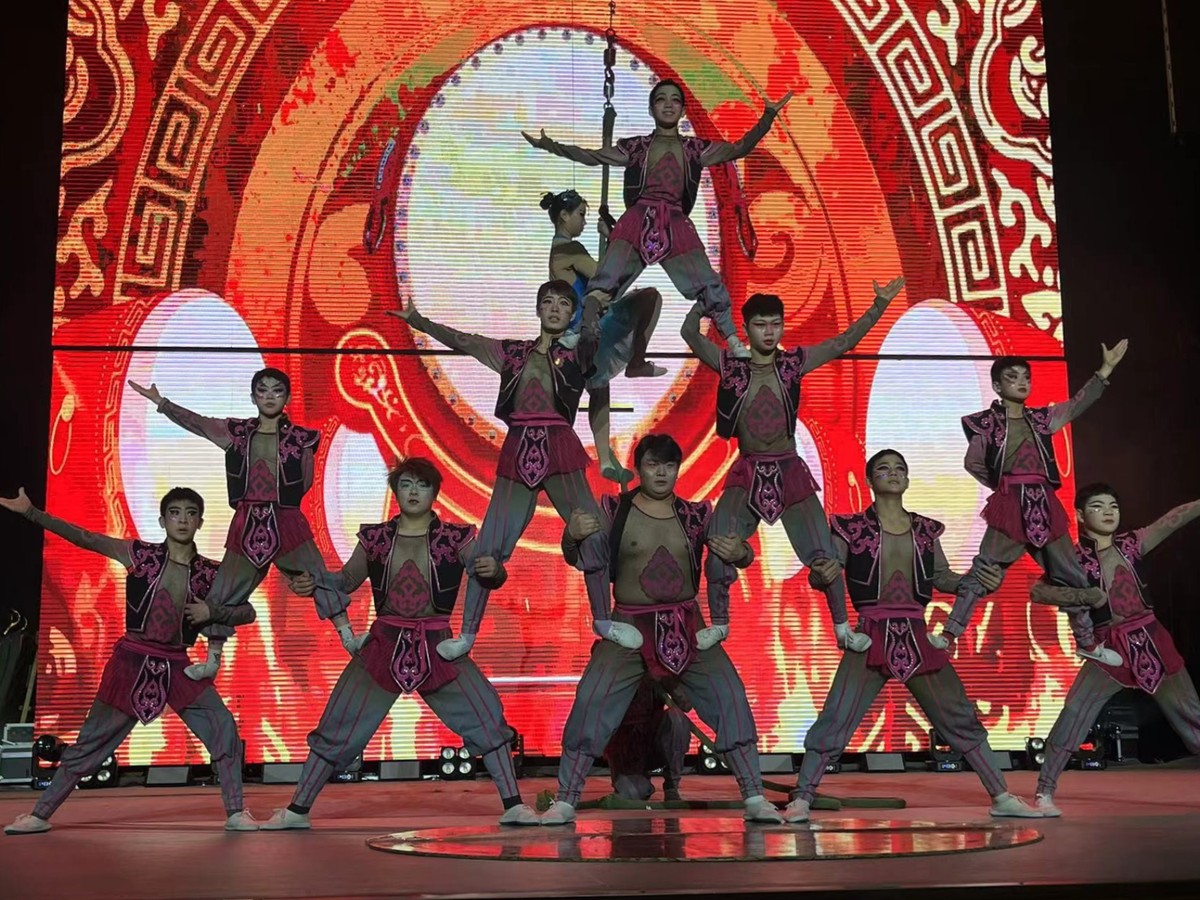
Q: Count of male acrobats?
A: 10